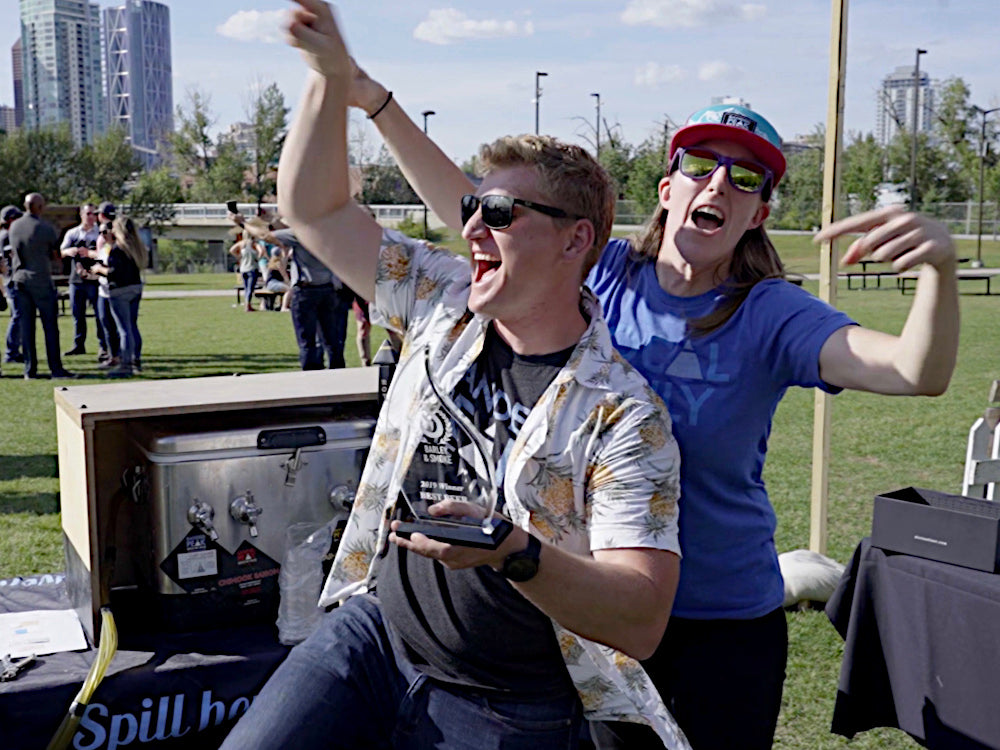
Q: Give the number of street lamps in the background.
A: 5